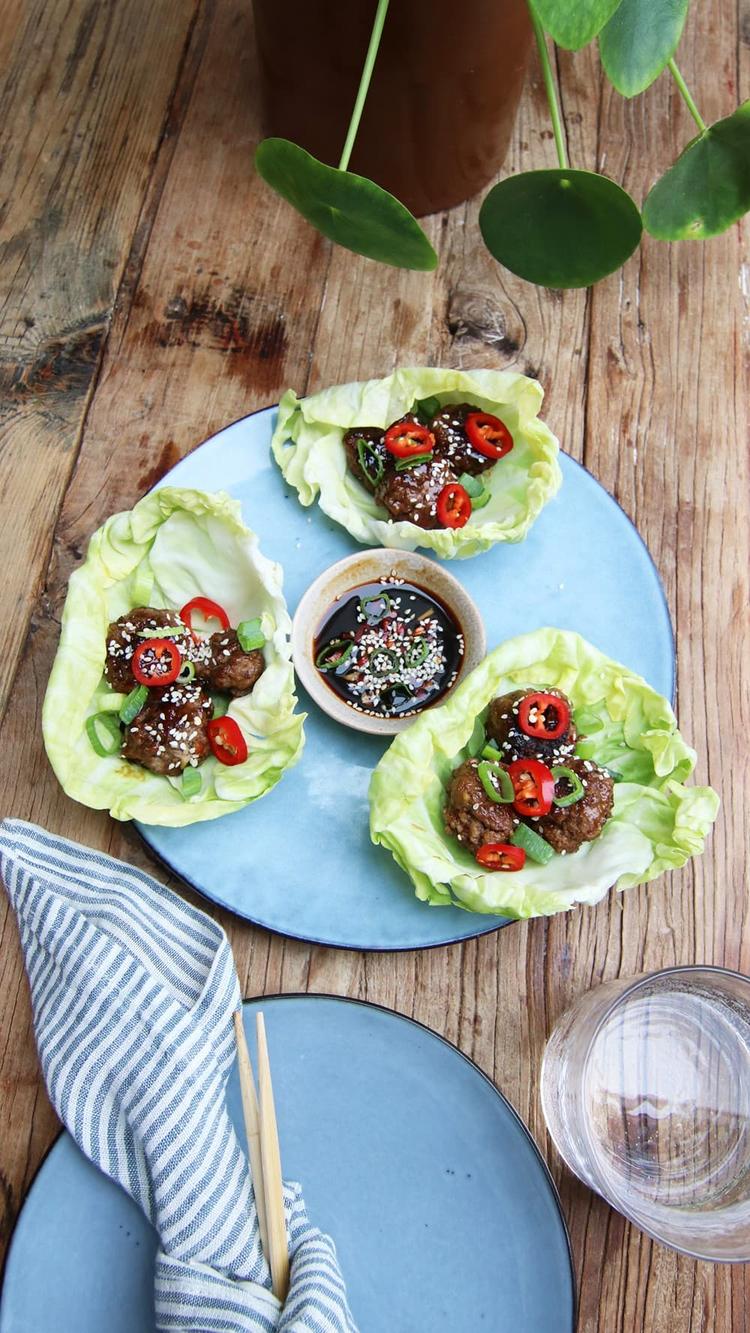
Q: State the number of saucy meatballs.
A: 9